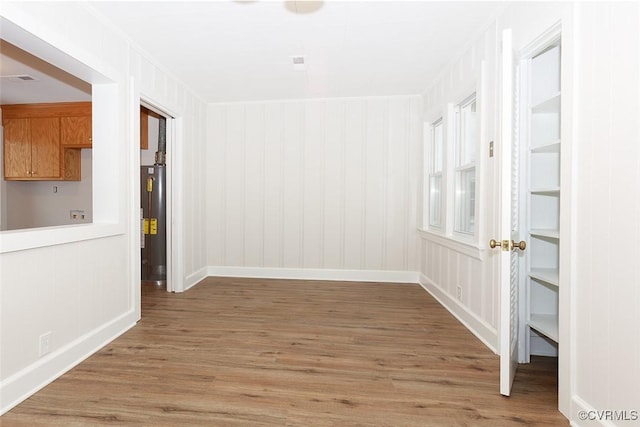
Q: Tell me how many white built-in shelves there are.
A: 6